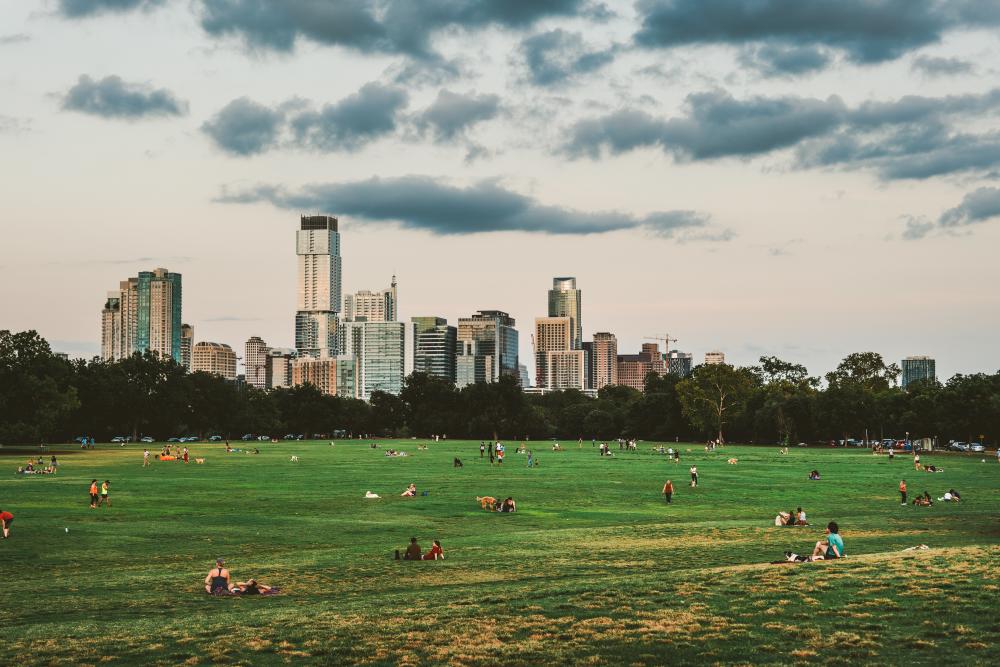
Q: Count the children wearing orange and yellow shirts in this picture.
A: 2